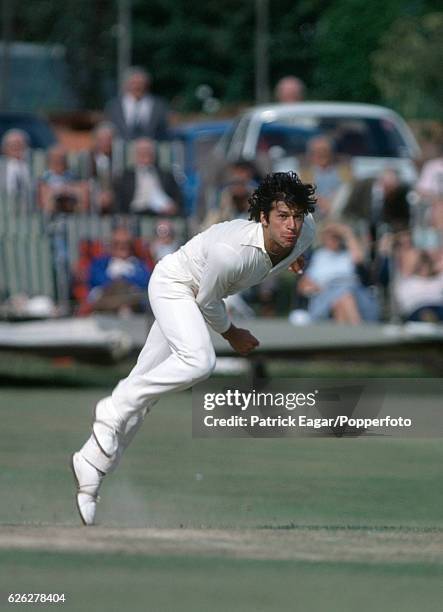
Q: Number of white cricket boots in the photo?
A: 2